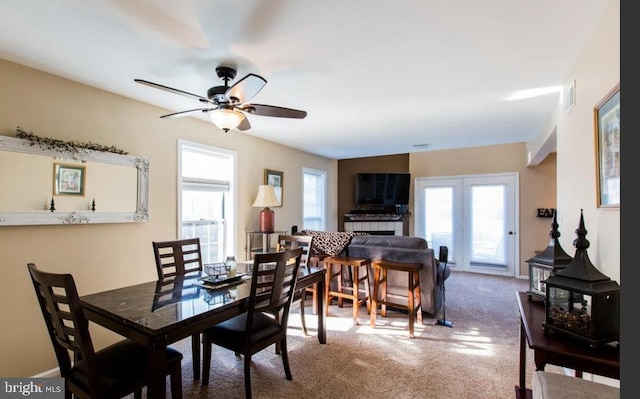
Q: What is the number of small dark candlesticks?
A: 2